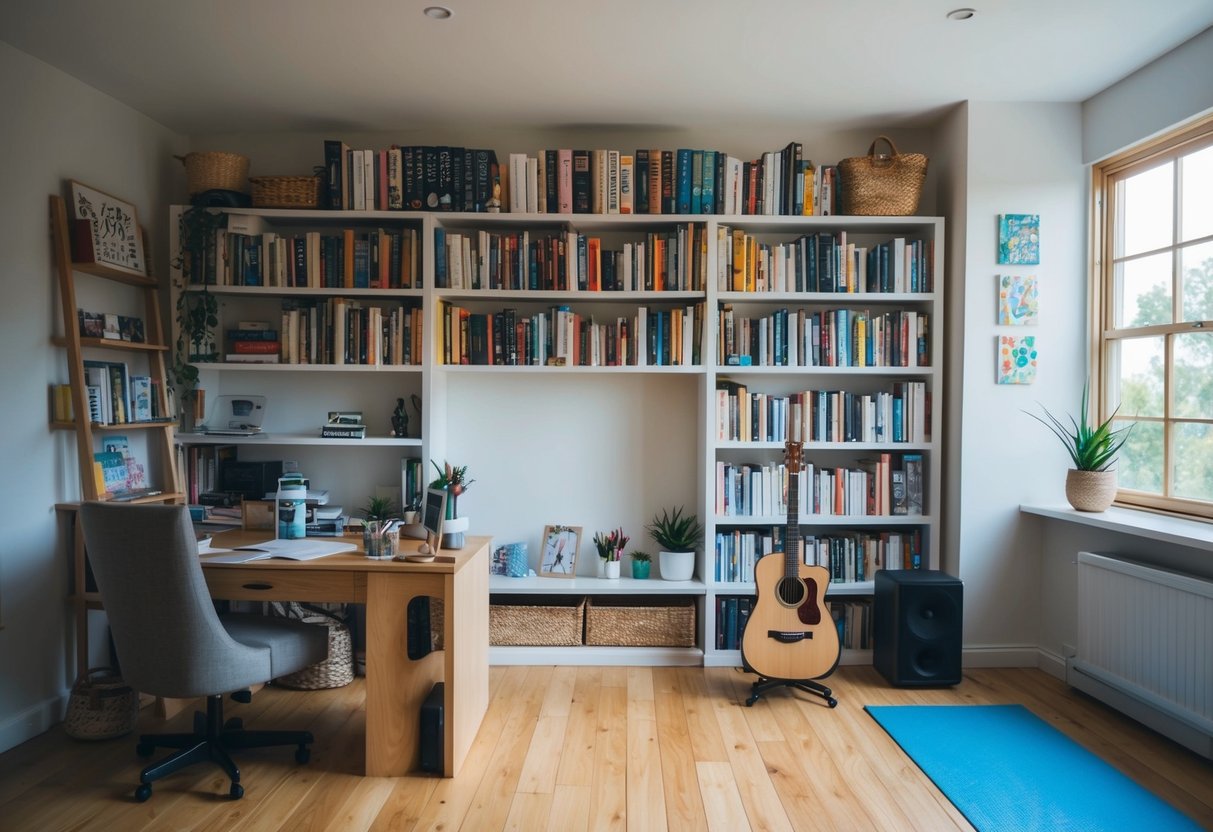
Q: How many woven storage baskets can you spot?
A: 7